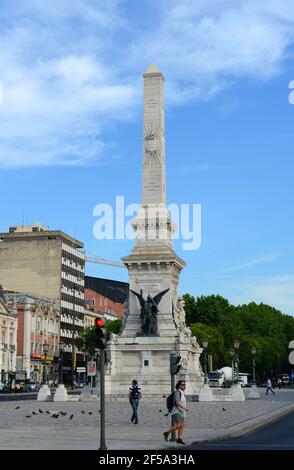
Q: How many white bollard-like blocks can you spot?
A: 5